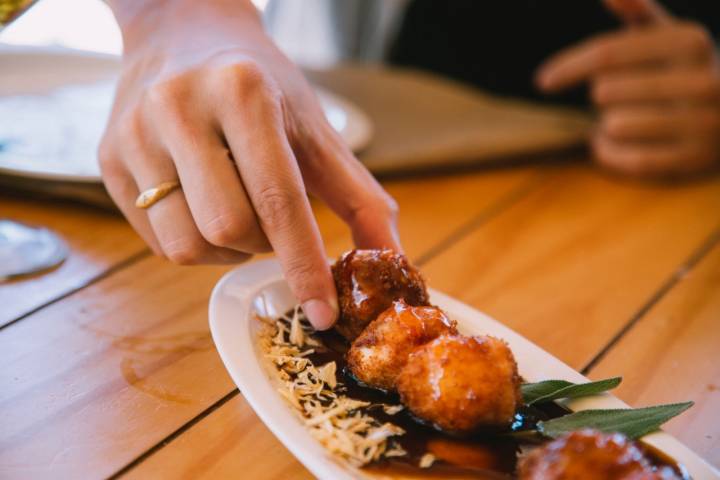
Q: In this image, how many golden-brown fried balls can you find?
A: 4